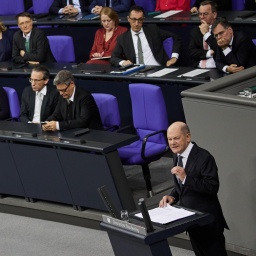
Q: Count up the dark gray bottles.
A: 0